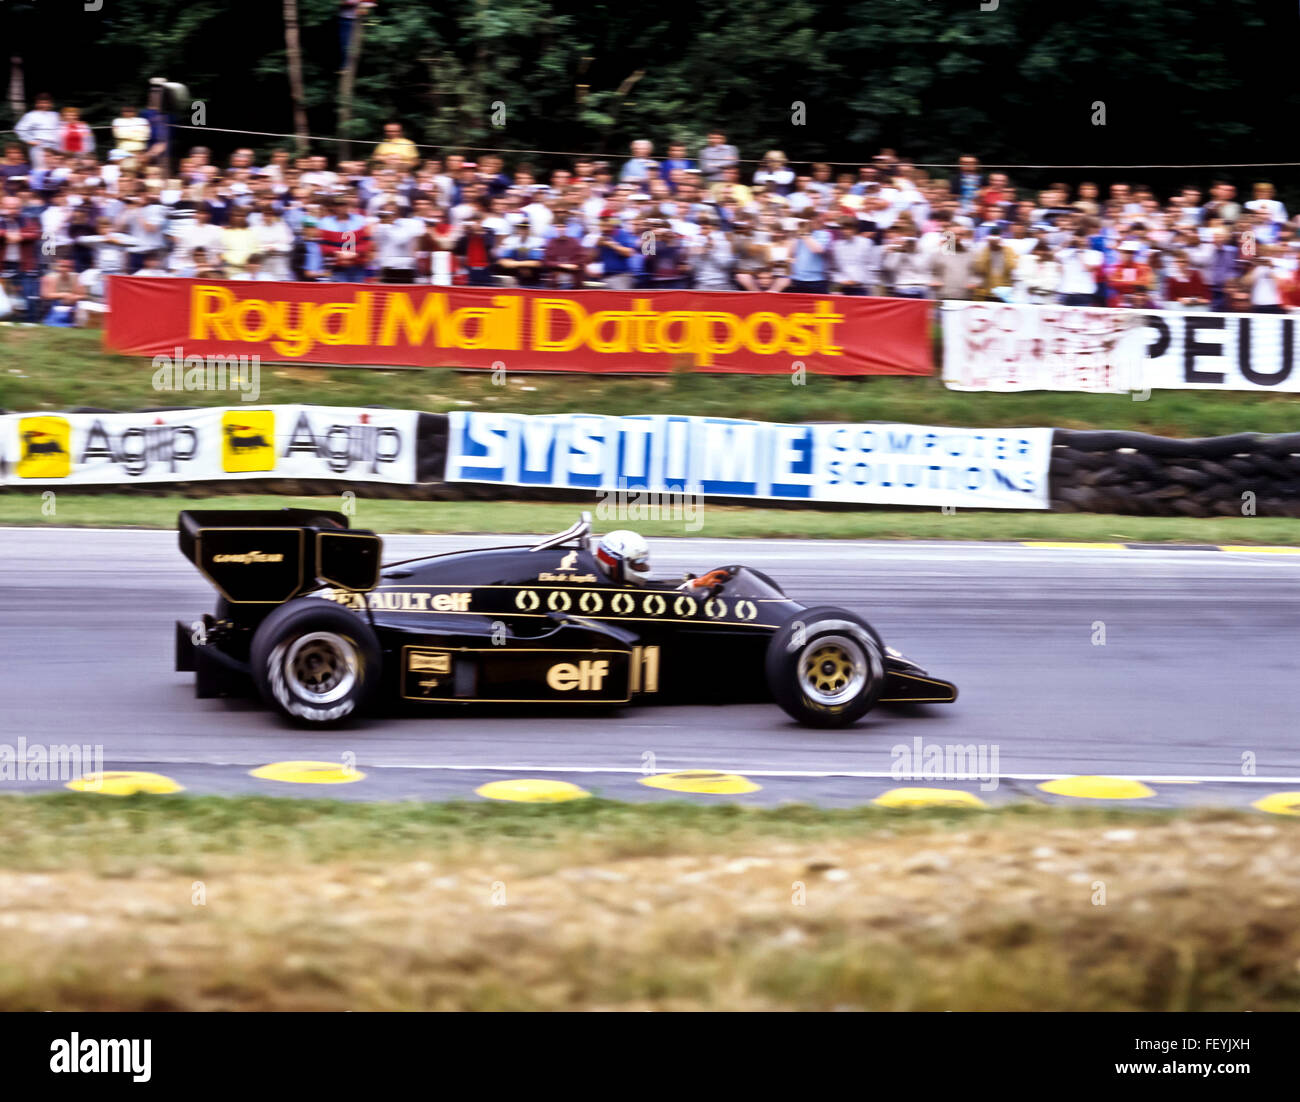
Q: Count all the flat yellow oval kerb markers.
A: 7